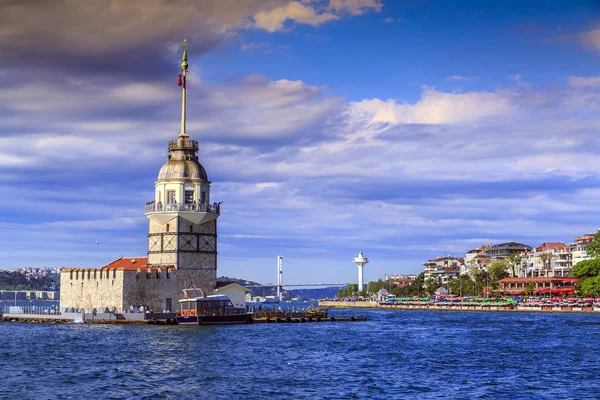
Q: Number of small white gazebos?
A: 2